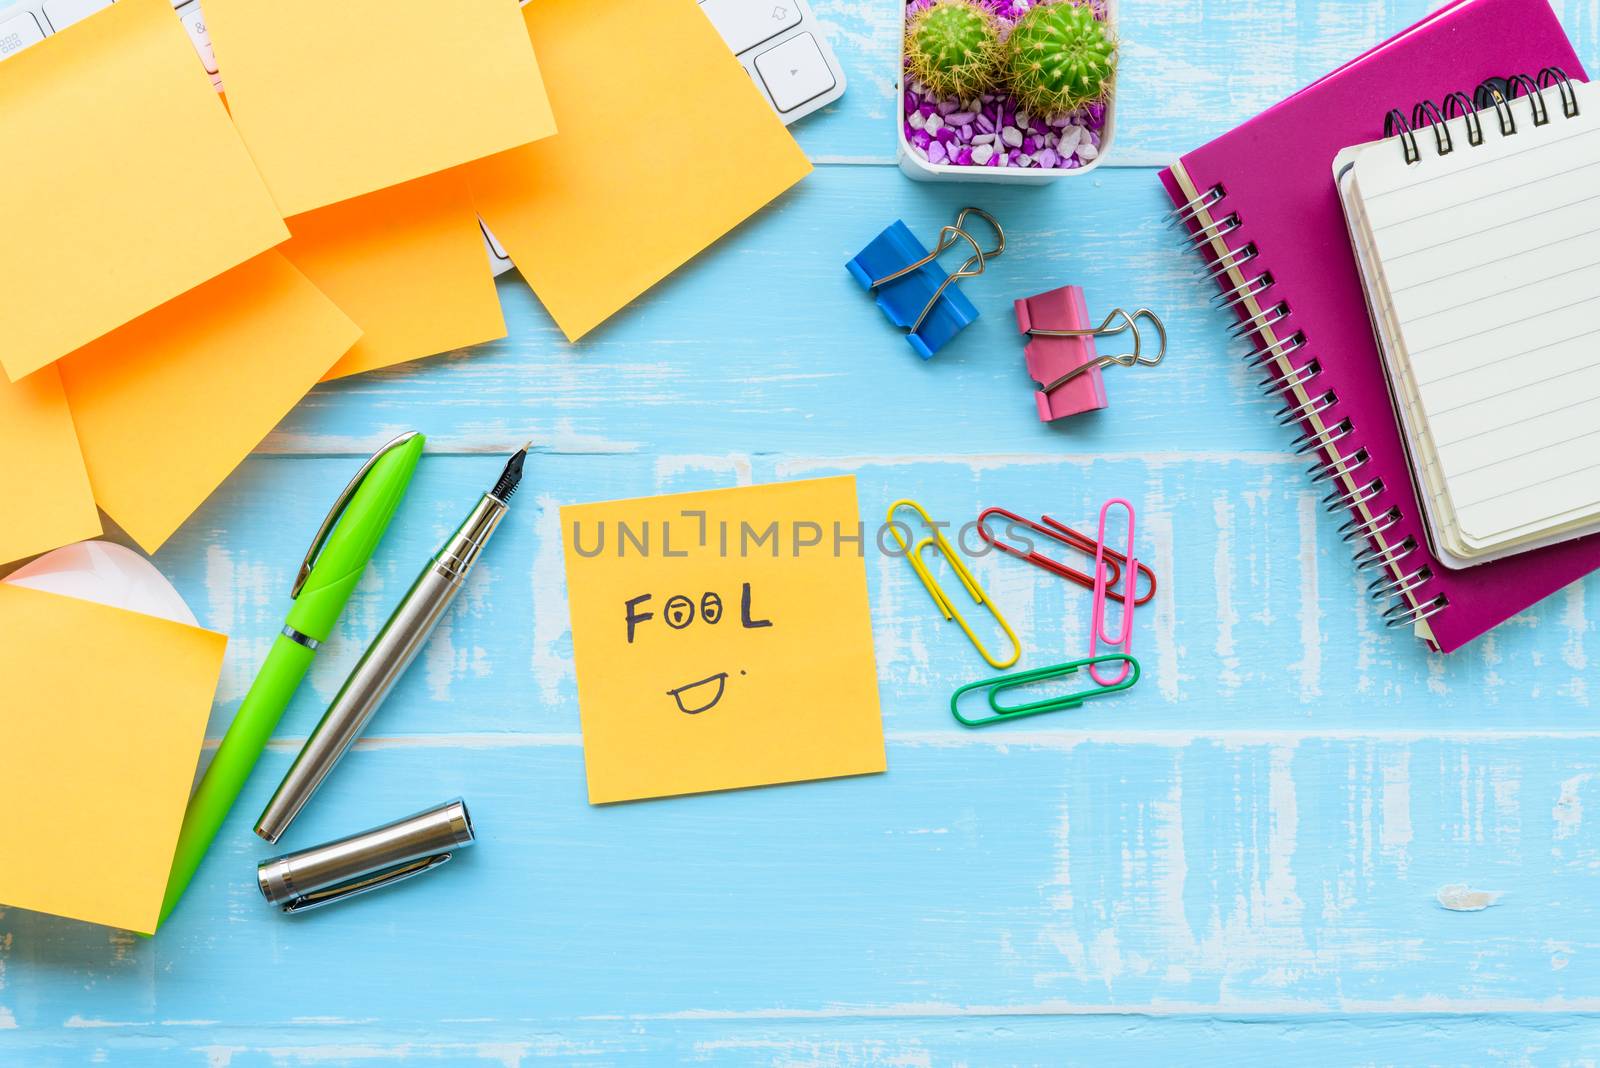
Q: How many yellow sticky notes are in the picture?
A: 8